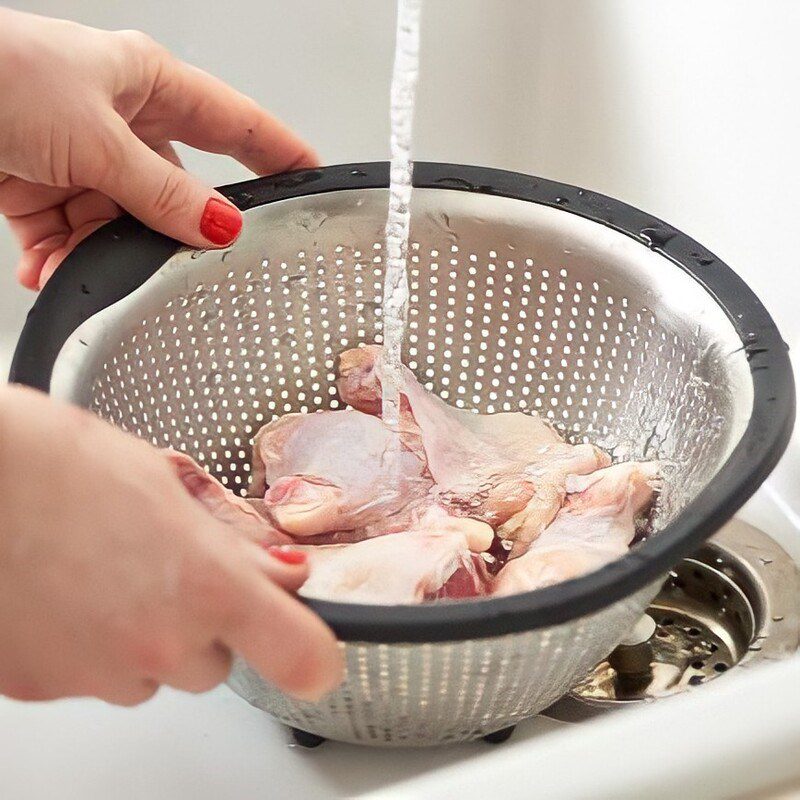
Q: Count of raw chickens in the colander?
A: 5